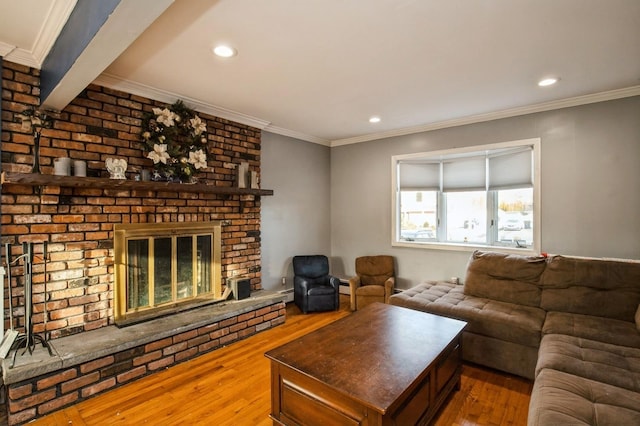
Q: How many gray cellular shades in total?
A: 3